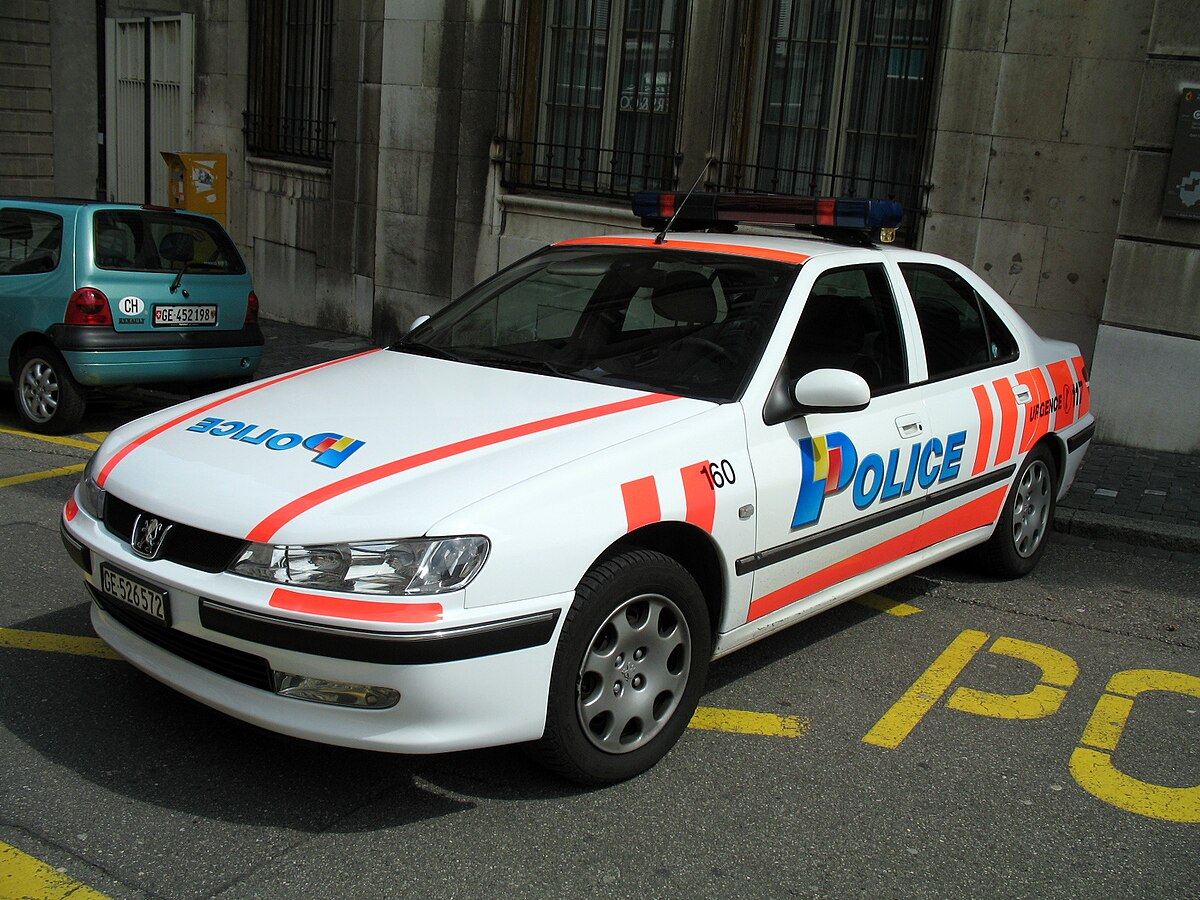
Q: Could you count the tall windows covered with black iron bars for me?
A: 3